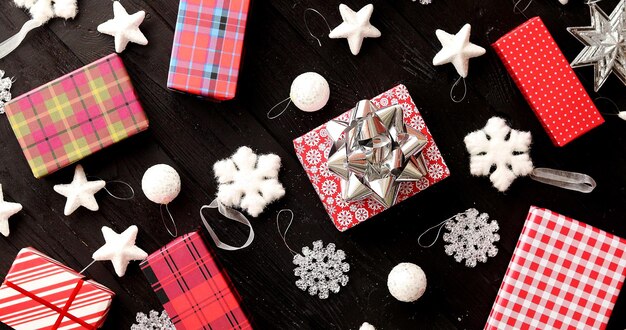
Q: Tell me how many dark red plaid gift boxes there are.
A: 1